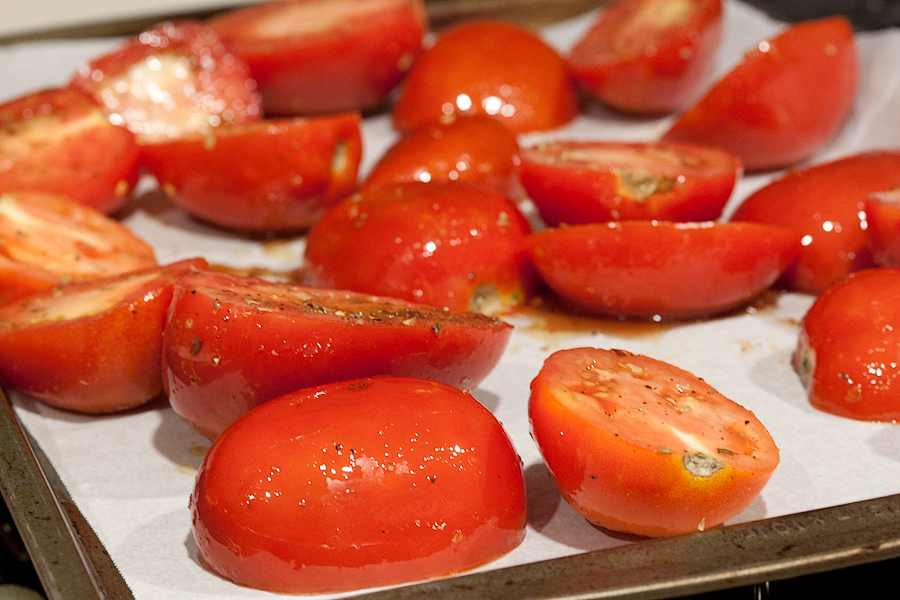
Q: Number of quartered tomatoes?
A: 0